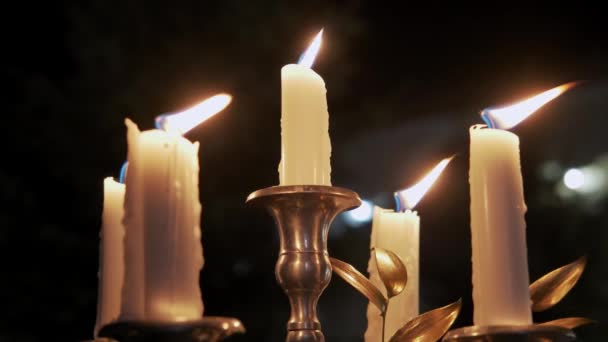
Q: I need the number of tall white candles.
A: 5